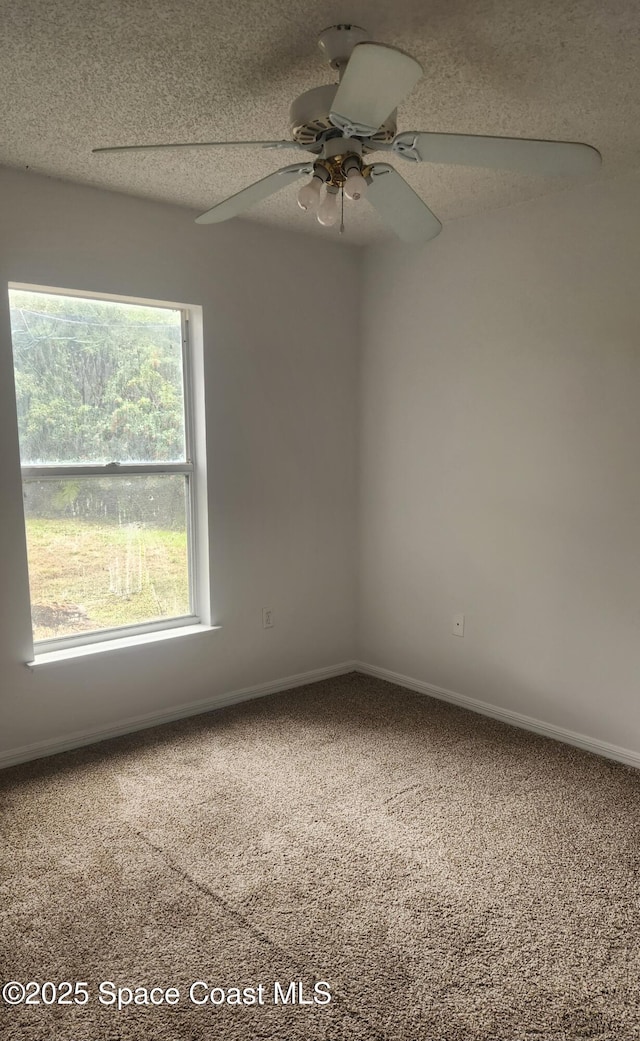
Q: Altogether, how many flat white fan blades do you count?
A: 5